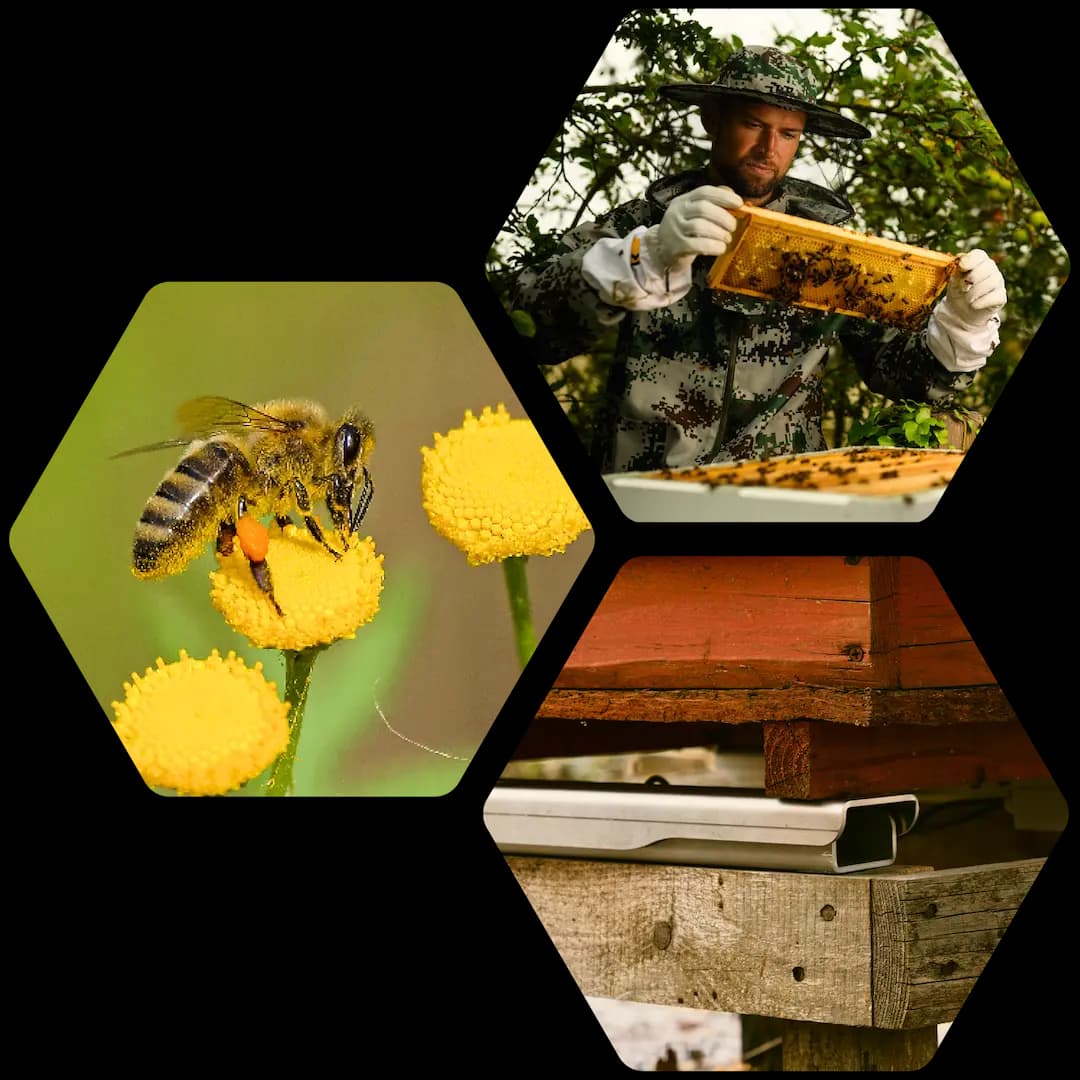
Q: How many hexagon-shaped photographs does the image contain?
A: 3